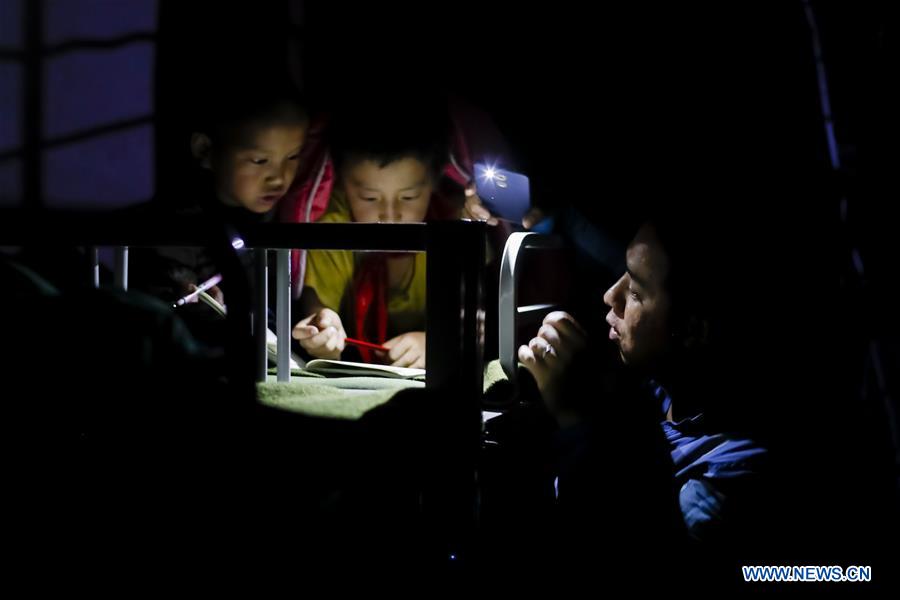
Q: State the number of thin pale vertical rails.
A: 4